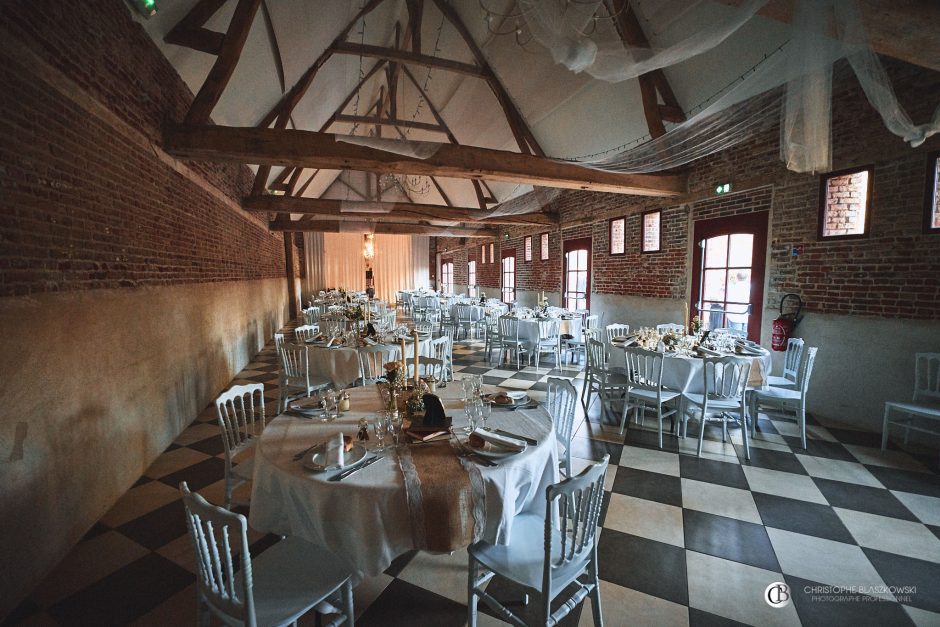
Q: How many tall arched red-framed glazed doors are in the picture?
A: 5